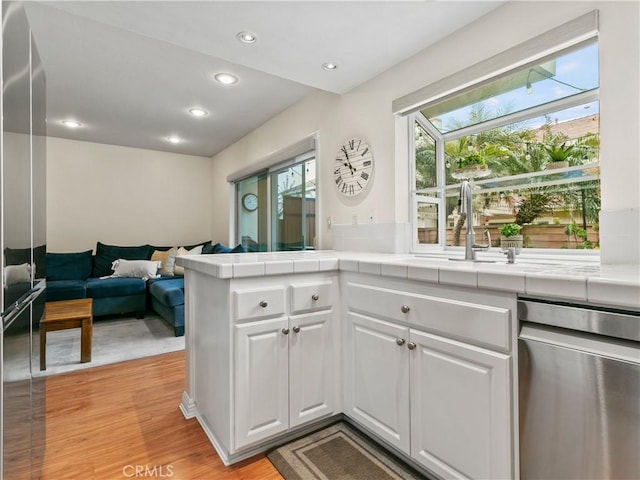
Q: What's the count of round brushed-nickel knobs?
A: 7